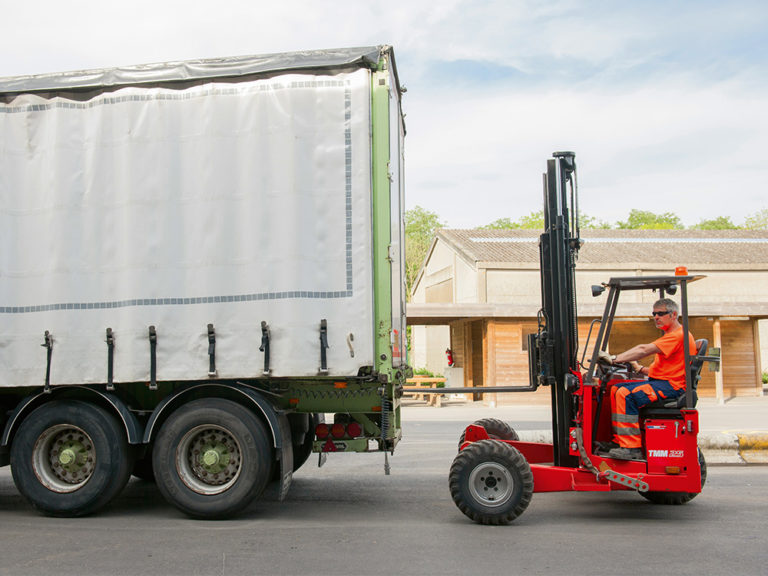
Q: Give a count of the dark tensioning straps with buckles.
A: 6